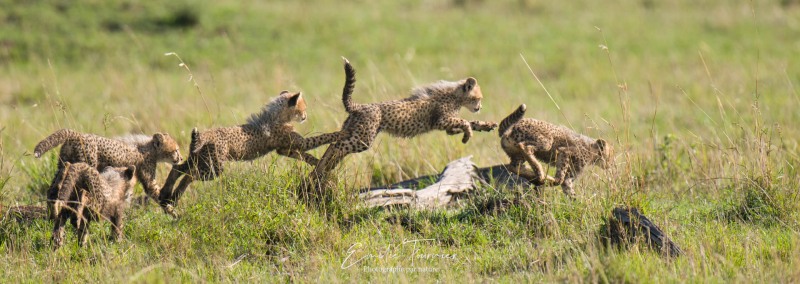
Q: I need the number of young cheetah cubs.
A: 5